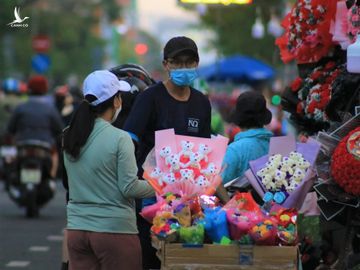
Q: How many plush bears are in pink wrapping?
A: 10